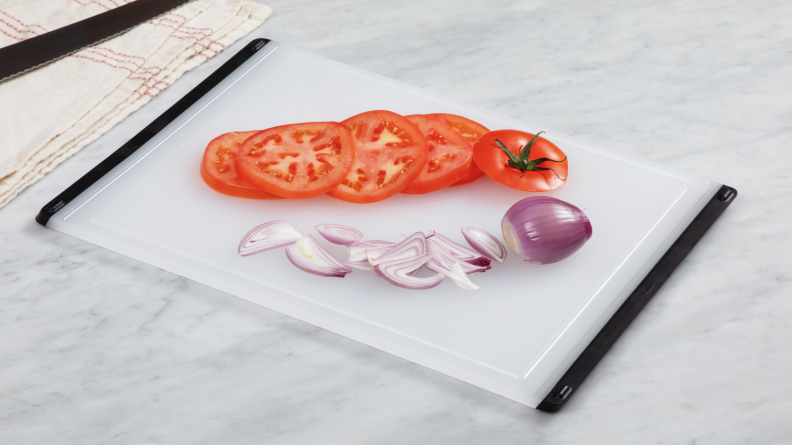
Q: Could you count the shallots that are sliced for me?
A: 1